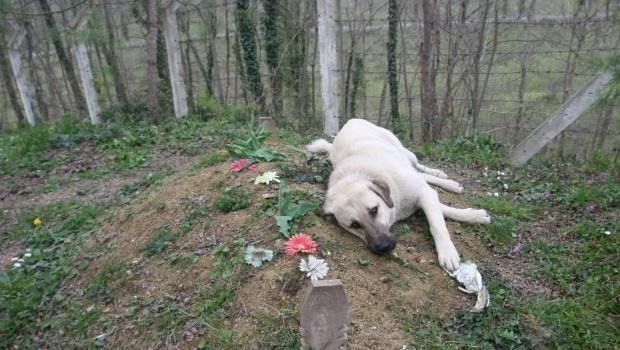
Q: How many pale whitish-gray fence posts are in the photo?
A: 5